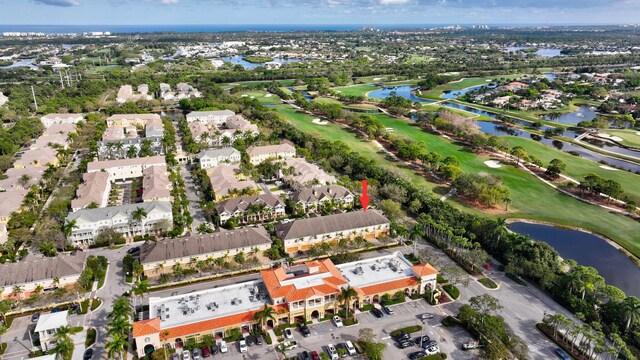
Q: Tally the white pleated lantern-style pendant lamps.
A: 0